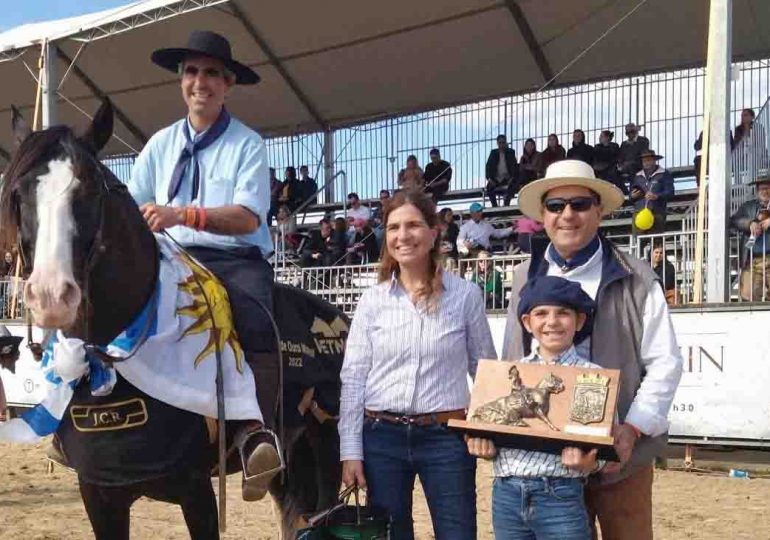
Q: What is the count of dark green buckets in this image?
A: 1